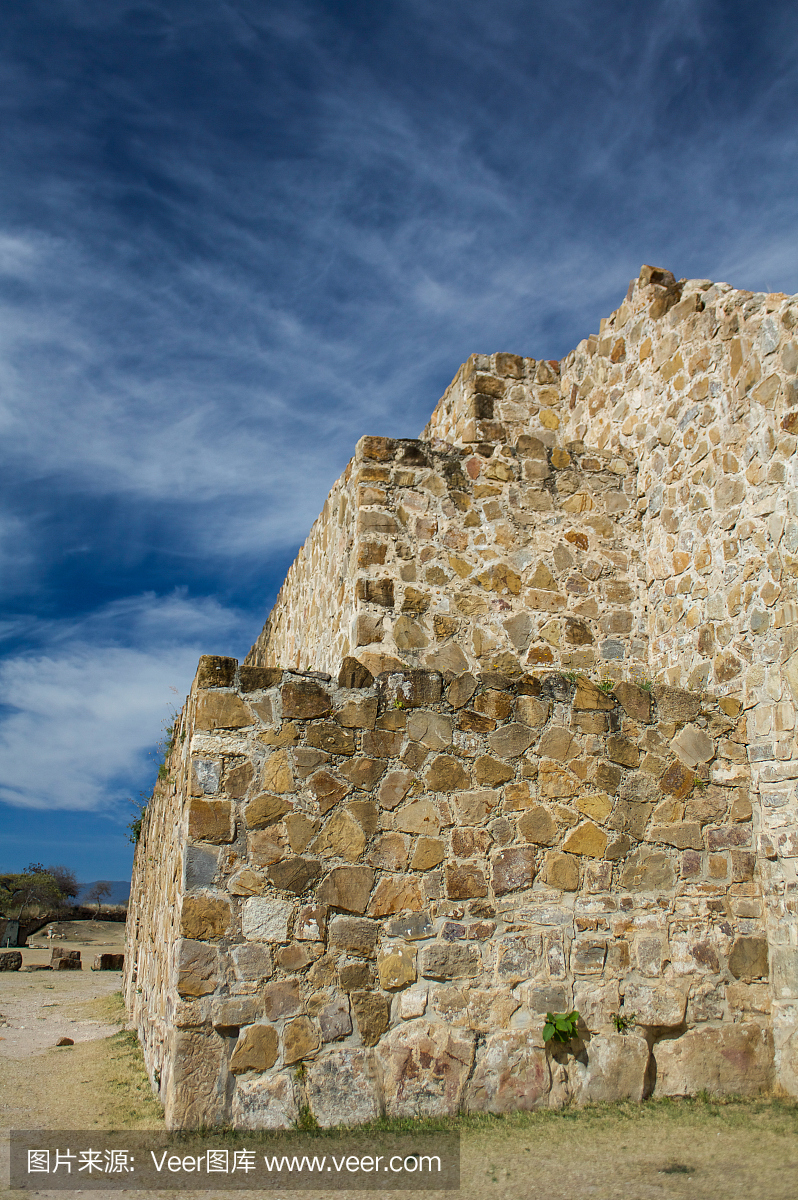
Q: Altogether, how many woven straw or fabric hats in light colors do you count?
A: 0